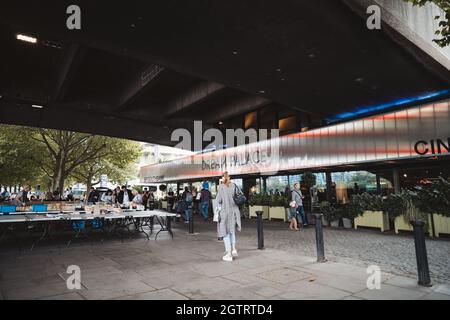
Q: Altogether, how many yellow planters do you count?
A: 5